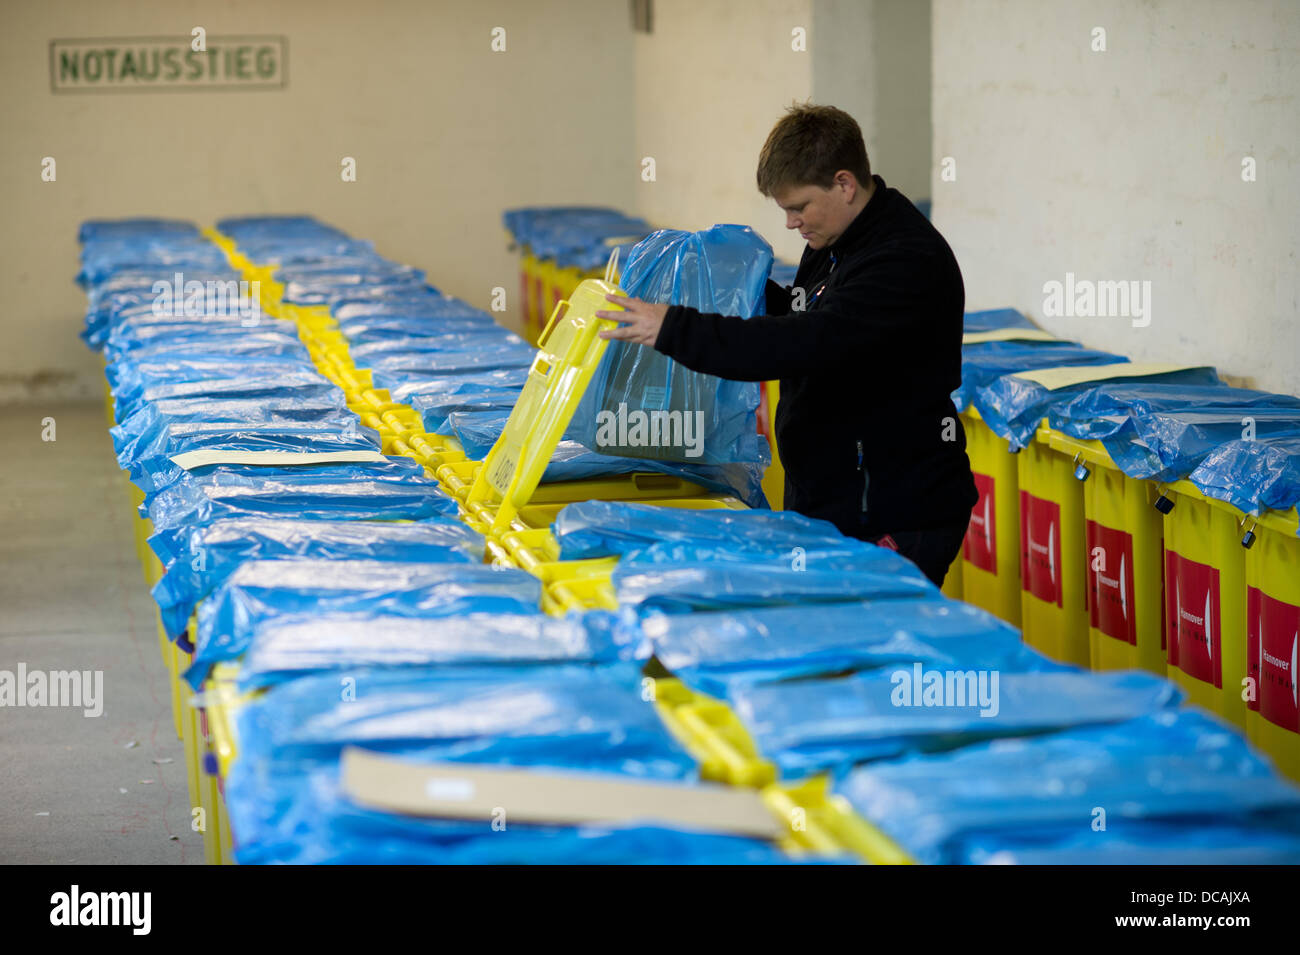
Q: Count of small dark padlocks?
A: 3